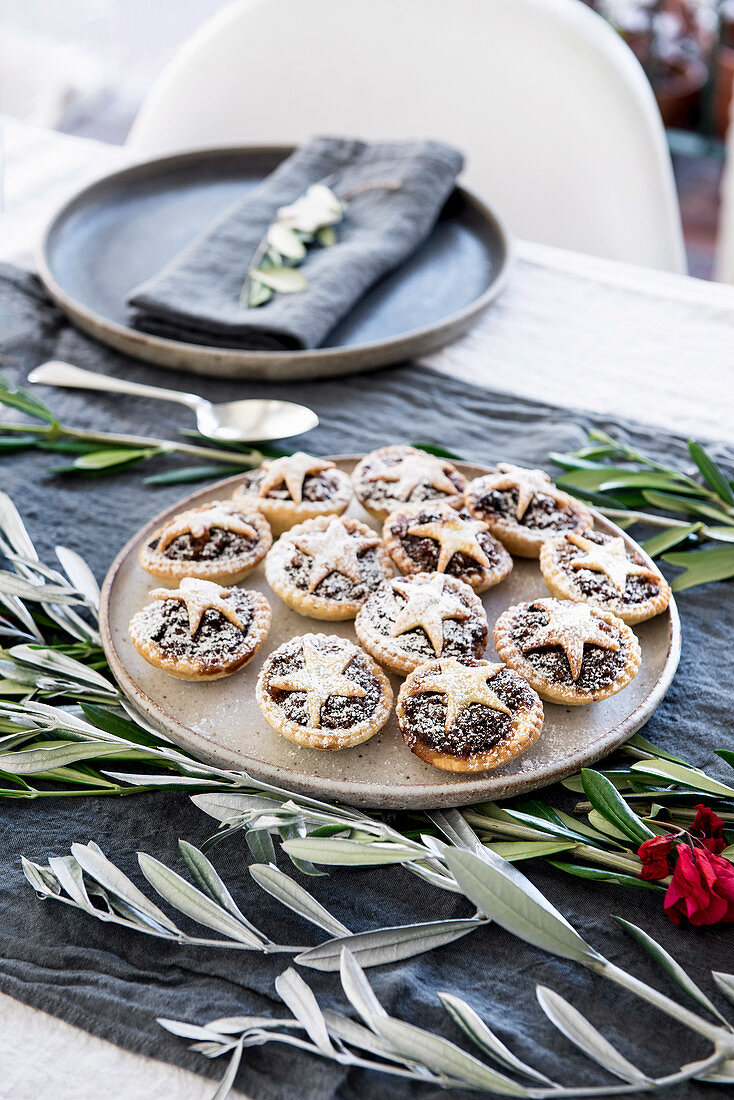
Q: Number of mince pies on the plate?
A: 12